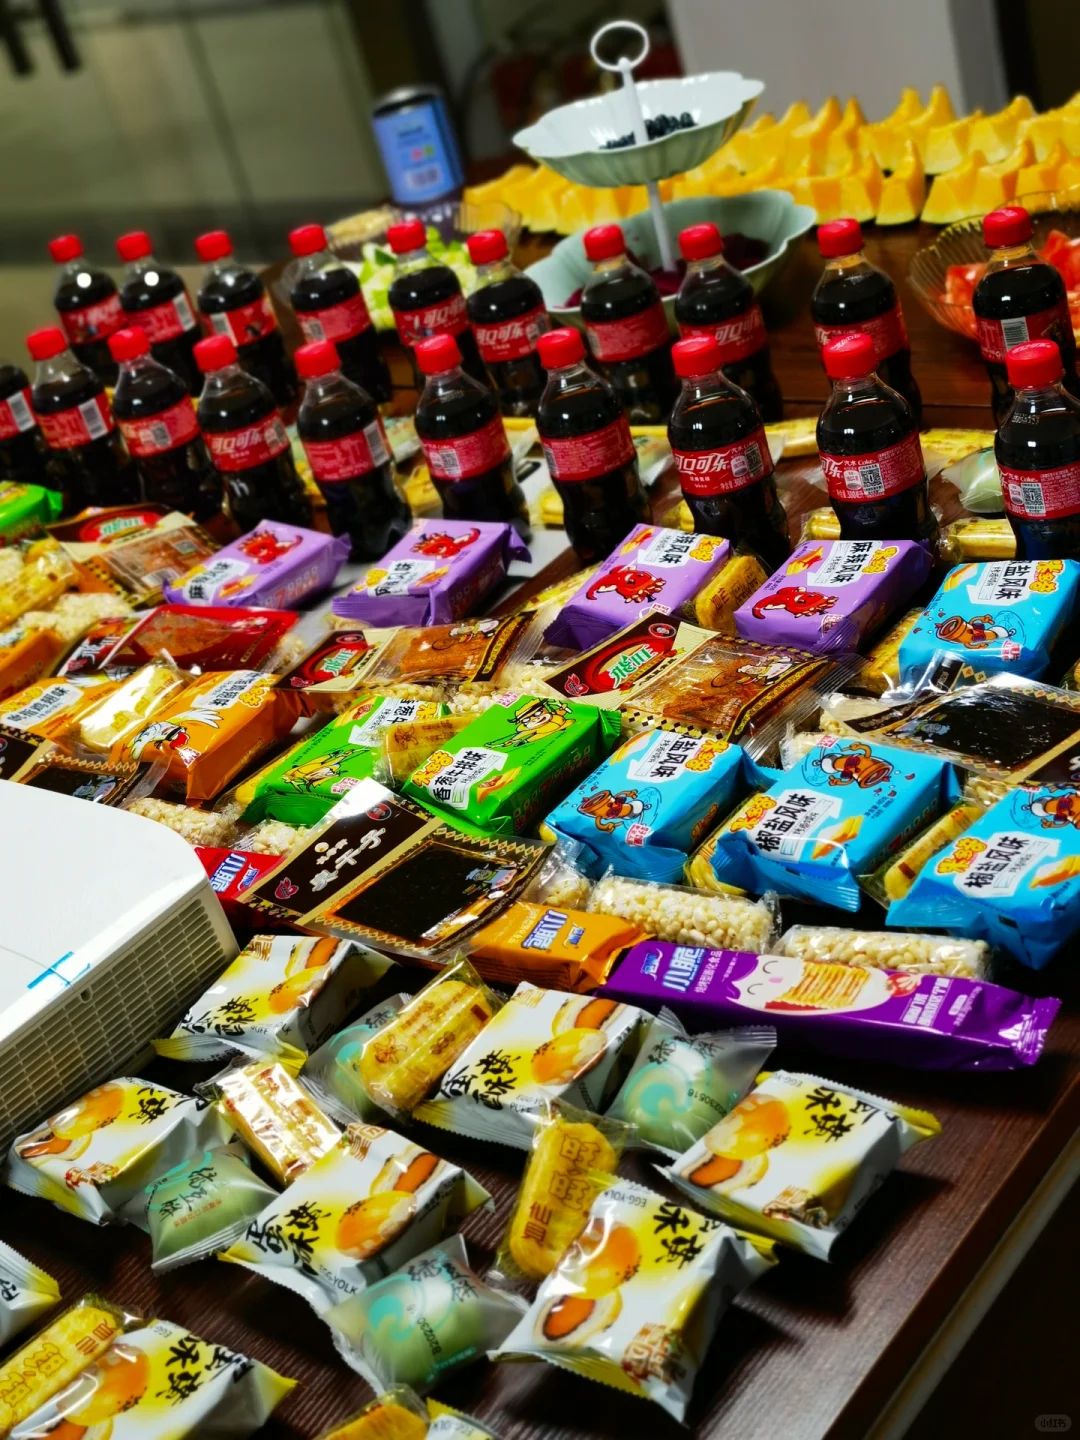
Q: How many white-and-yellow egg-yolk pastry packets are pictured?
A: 9